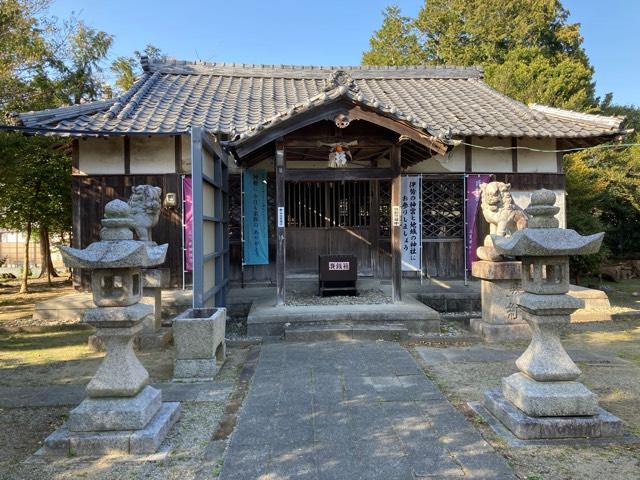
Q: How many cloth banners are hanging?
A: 4